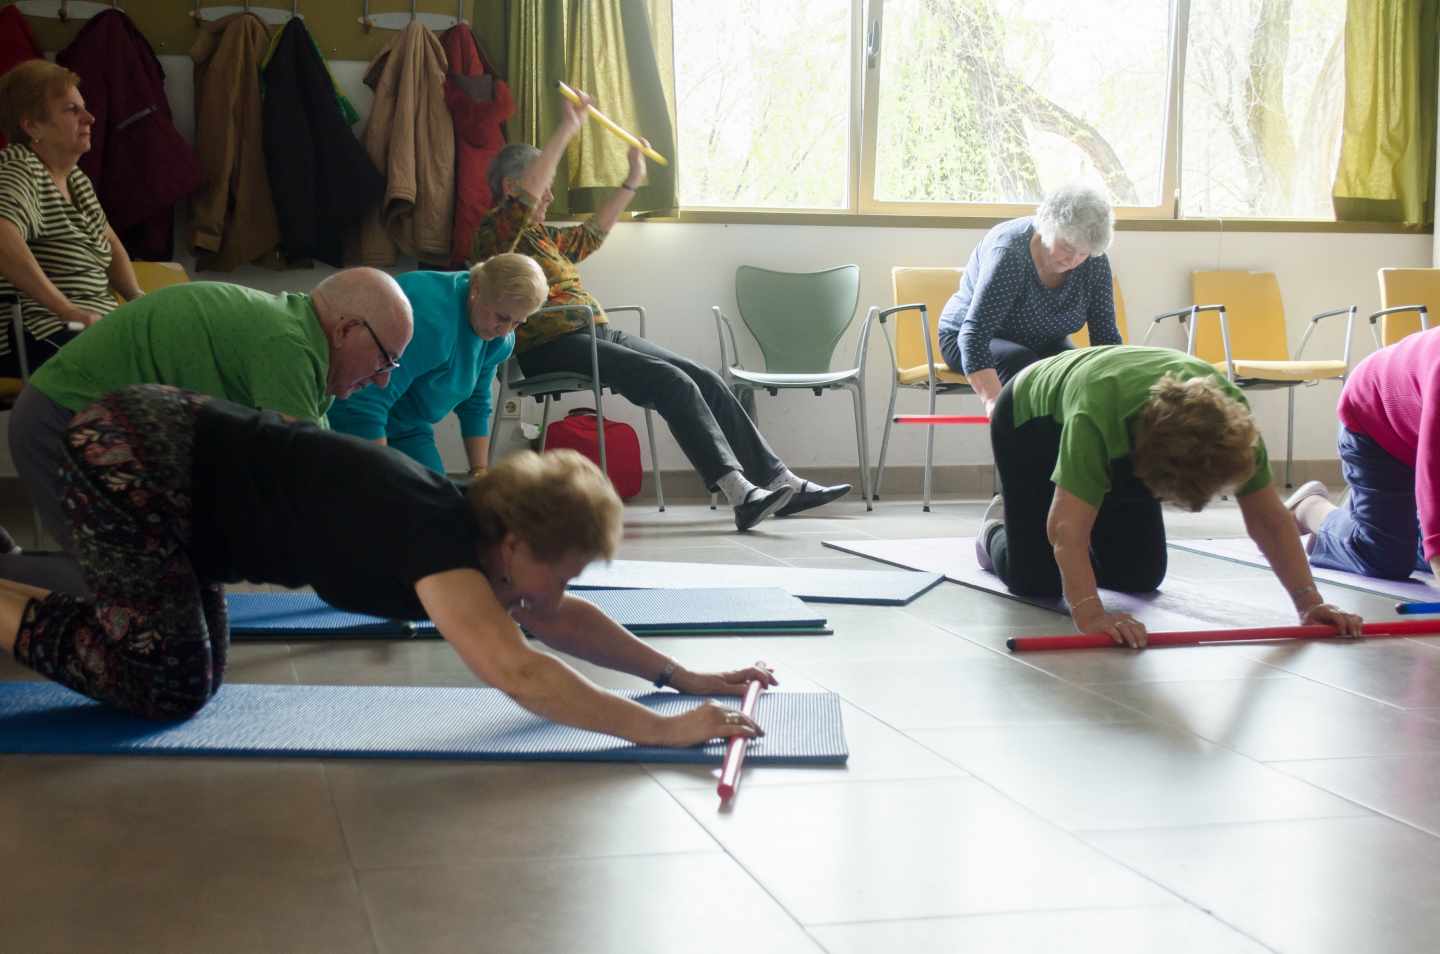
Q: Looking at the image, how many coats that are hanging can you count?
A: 6